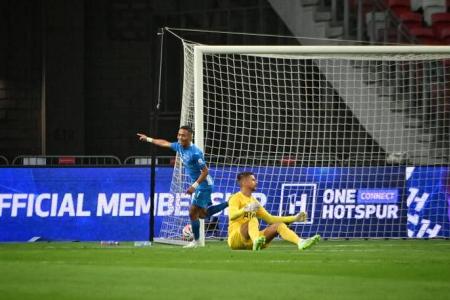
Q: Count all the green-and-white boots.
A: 2